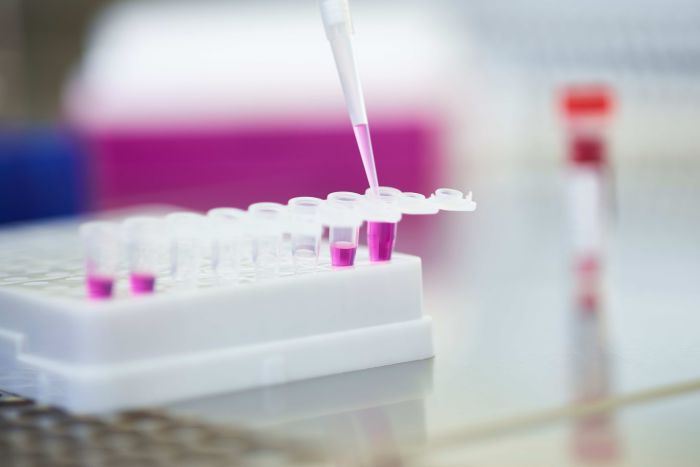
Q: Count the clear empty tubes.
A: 4